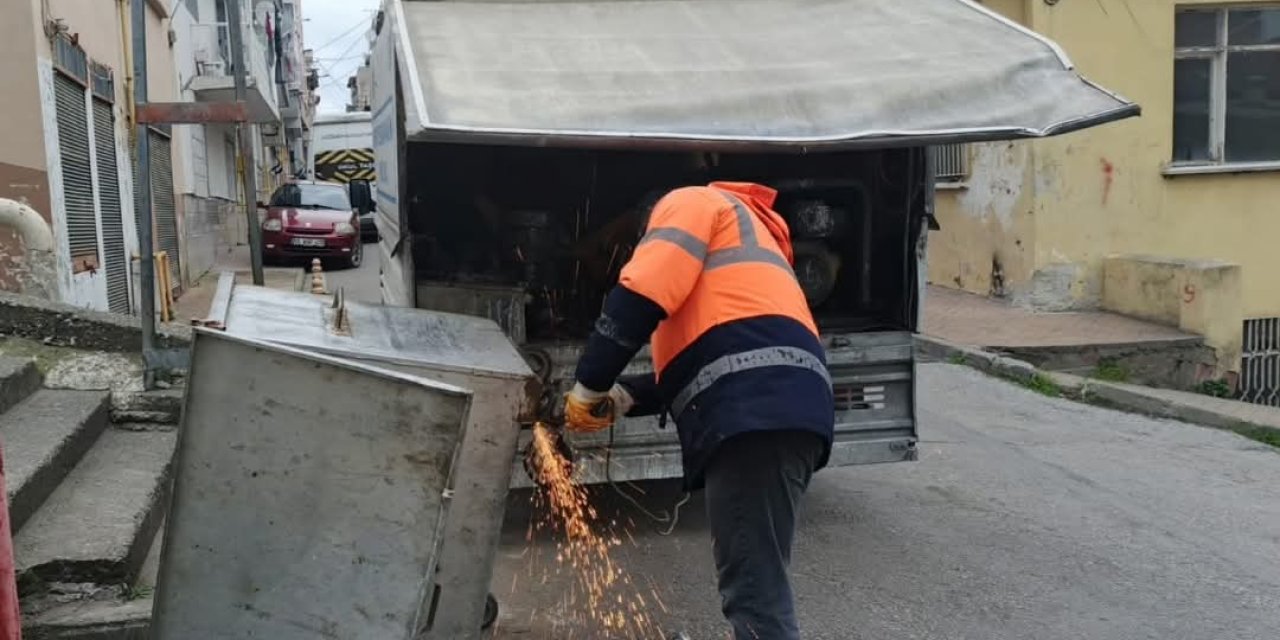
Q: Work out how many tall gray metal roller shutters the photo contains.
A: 3